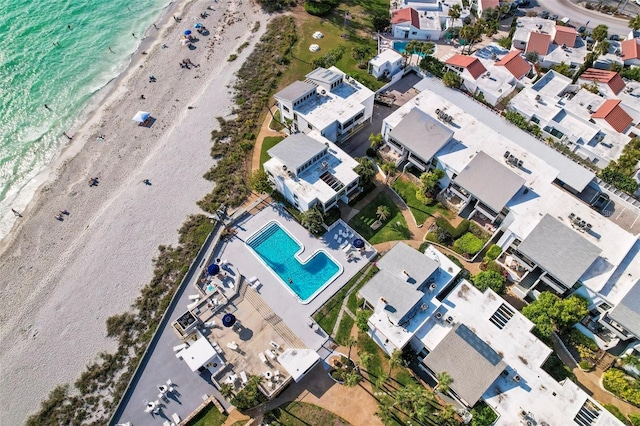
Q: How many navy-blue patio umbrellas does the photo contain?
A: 3